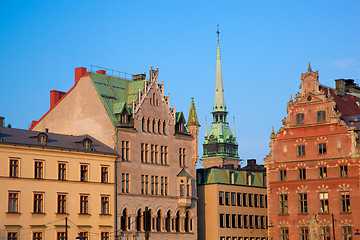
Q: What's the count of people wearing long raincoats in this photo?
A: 0